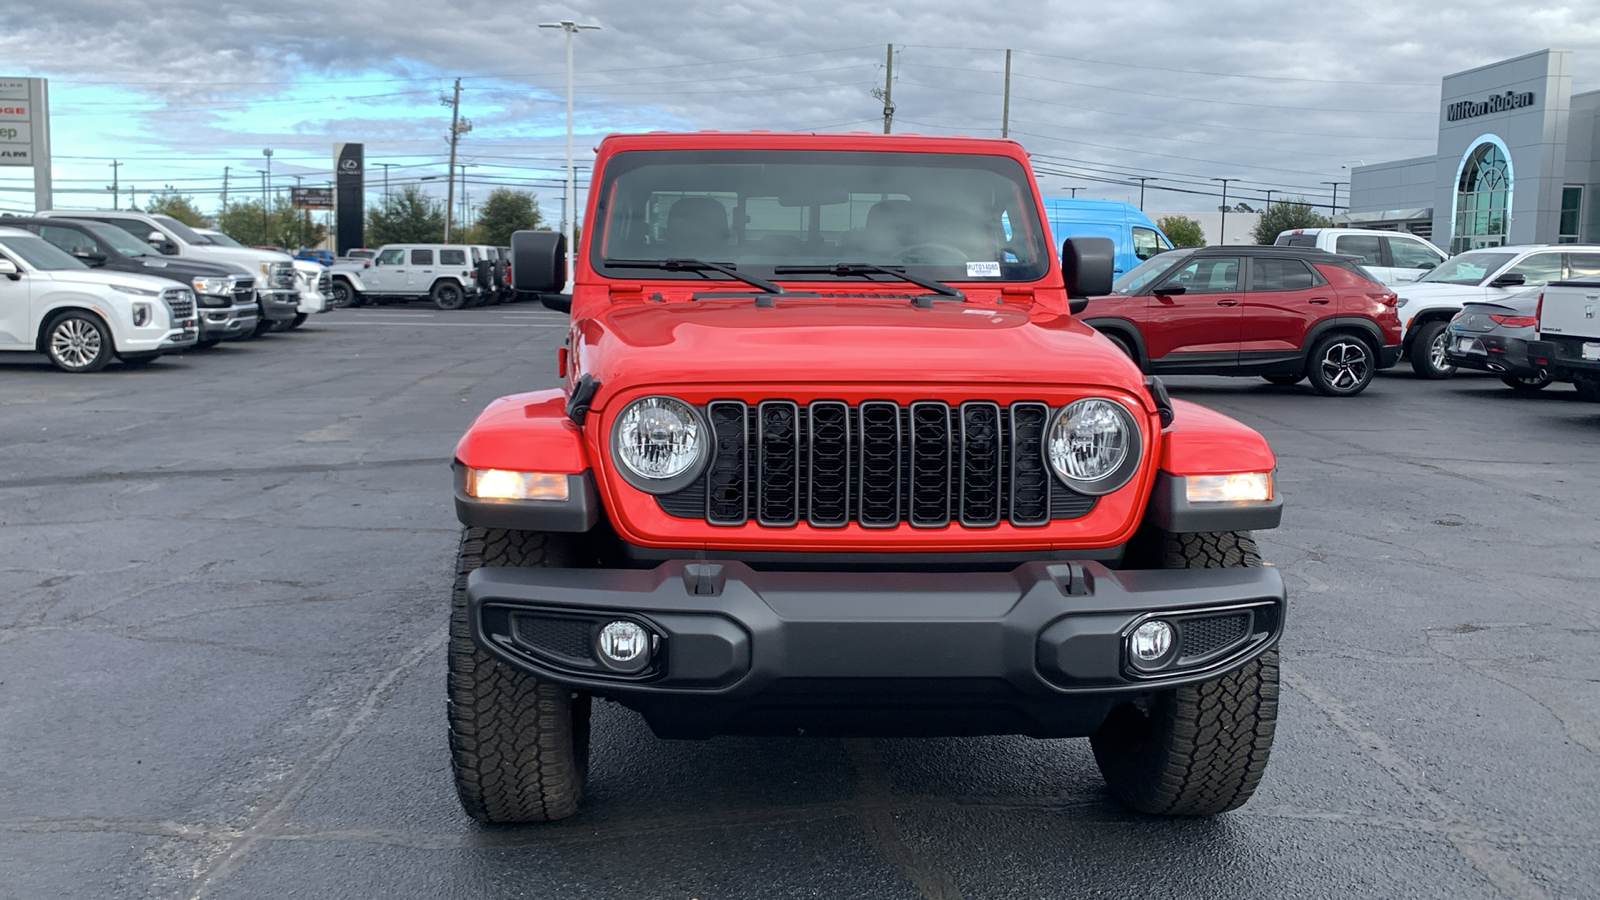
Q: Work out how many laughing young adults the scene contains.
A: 0